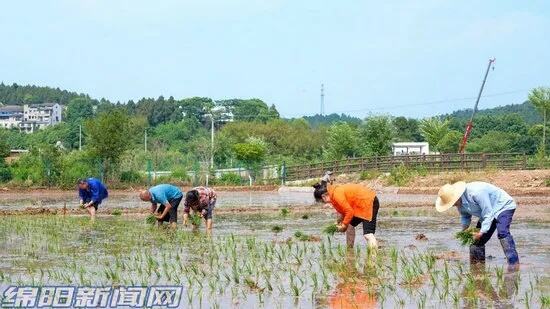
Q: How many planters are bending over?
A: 5